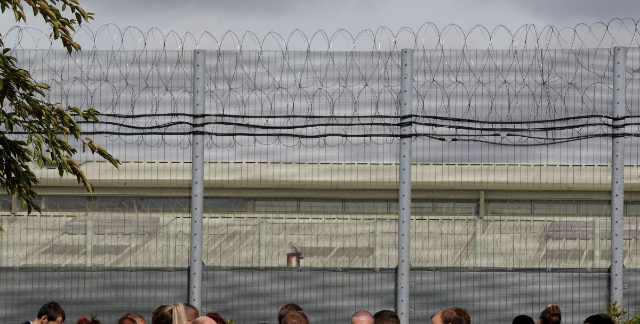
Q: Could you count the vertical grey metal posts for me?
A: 3